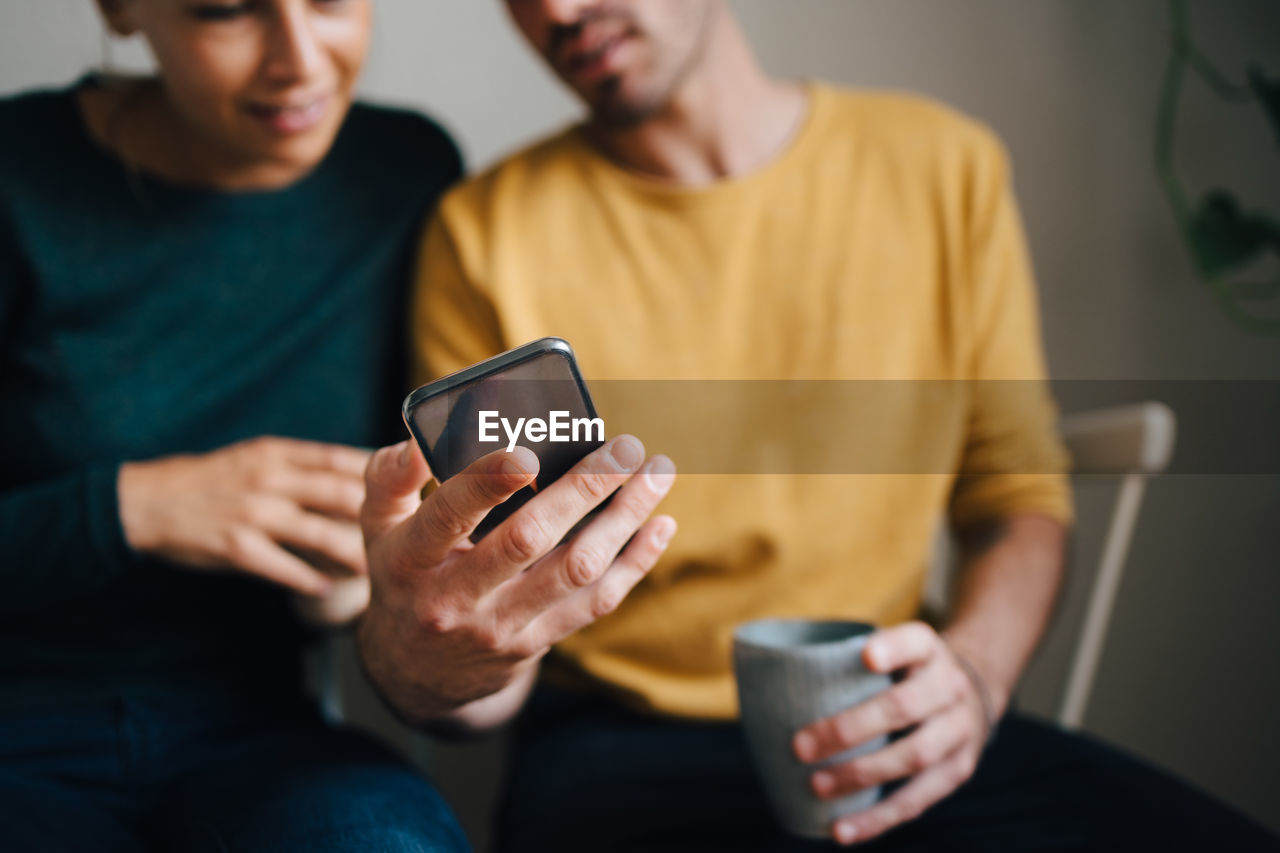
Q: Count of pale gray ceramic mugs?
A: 1